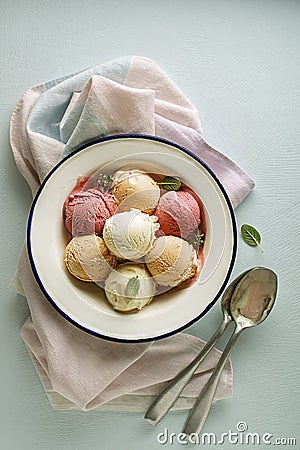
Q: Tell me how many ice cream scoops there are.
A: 7